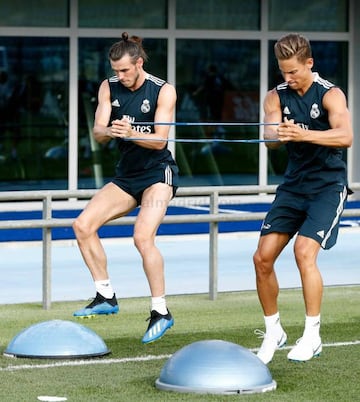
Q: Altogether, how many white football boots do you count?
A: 2